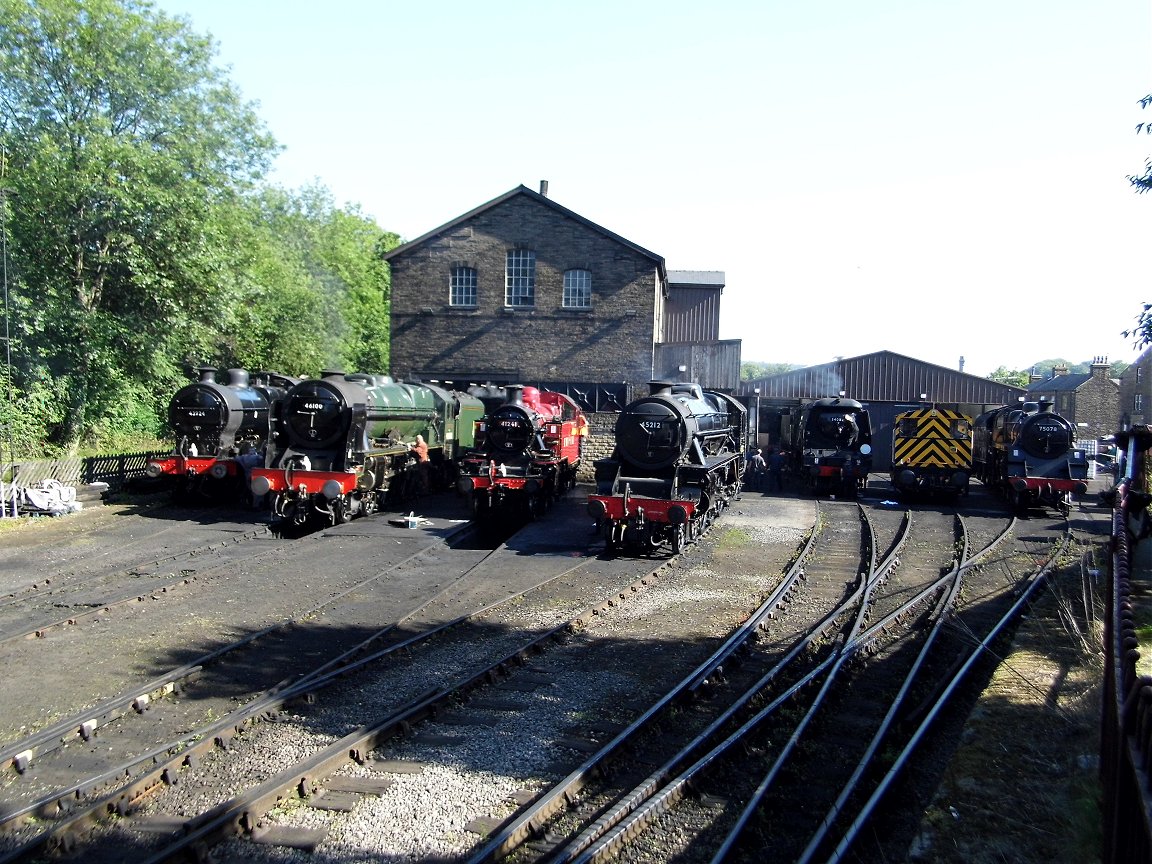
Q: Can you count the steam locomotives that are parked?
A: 6